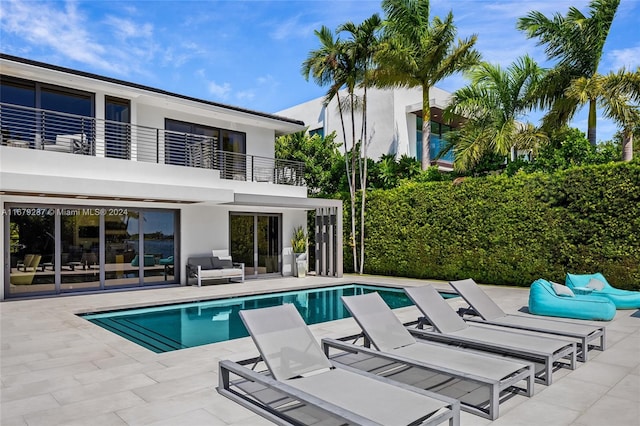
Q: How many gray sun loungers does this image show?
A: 4